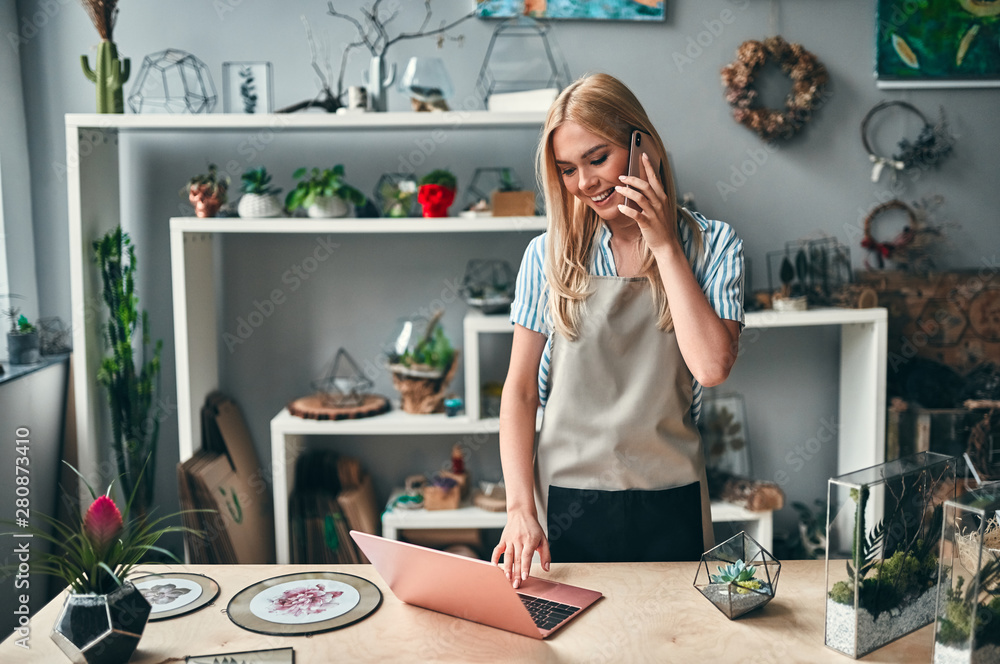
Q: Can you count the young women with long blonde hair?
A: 1